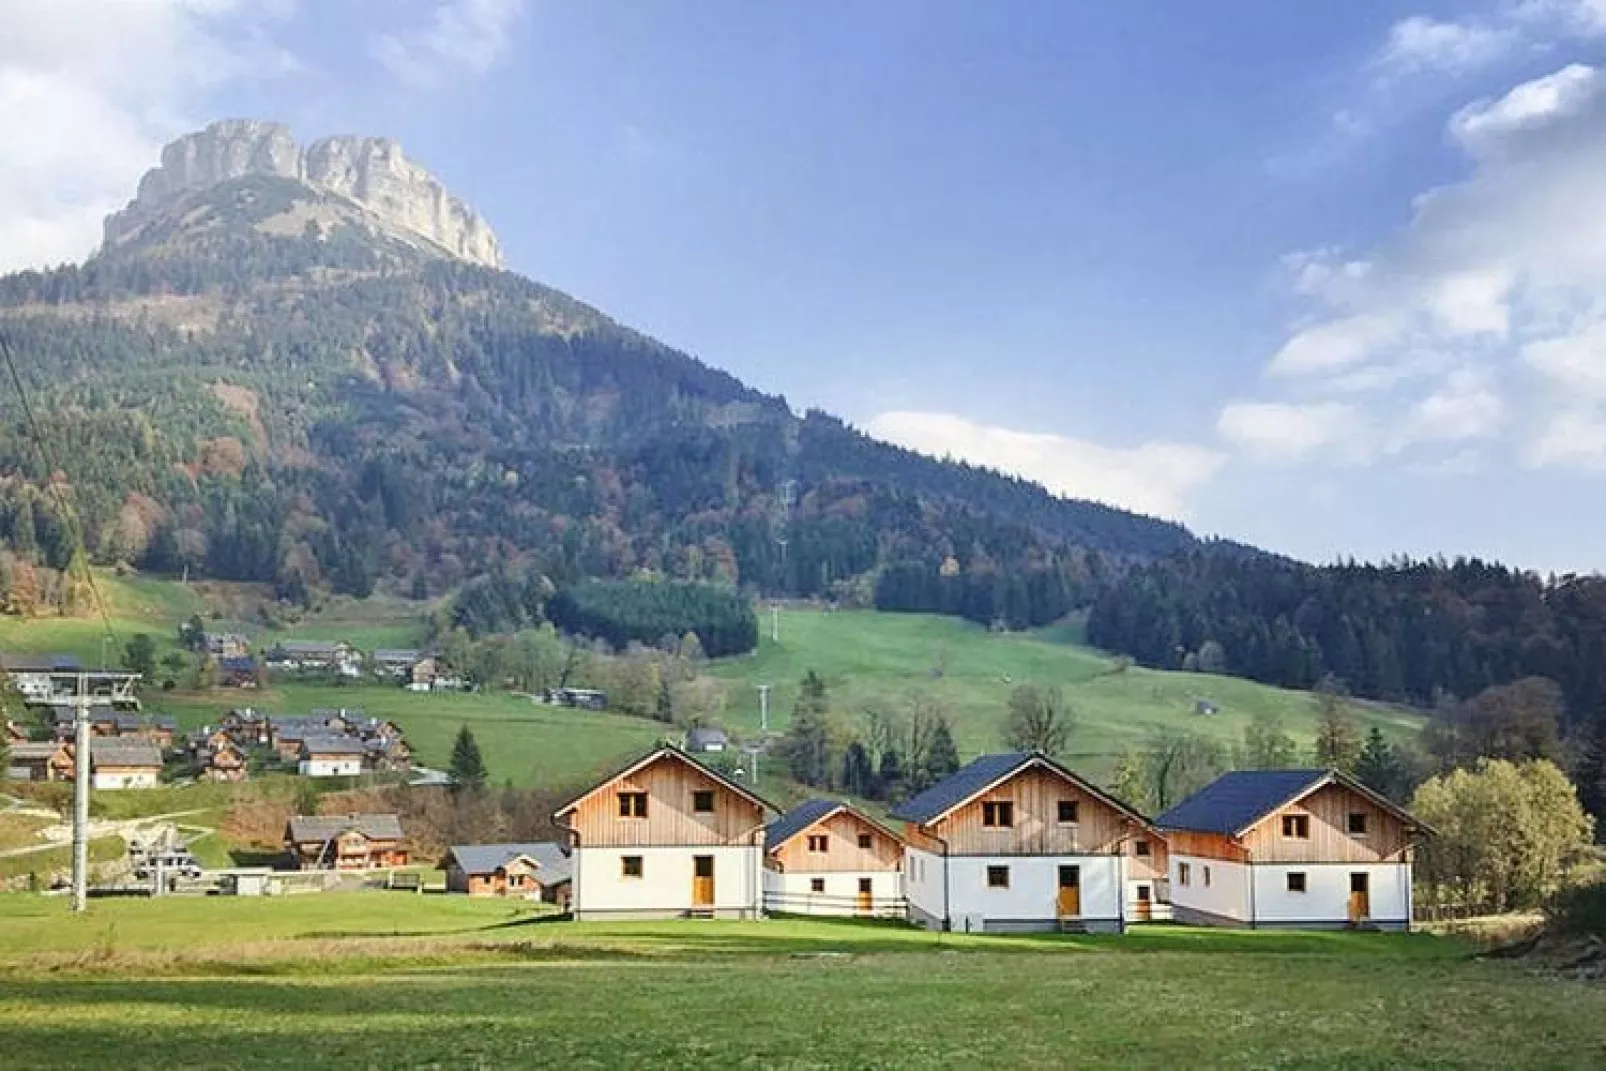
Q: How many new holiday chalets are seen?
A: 5